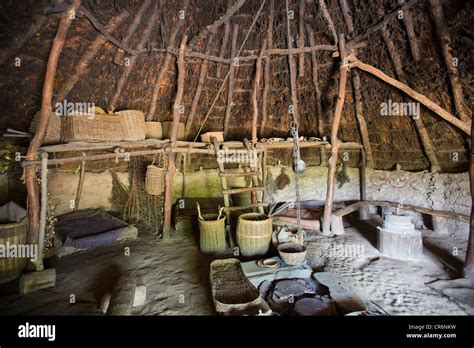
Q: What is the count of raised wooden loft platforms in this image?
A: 1